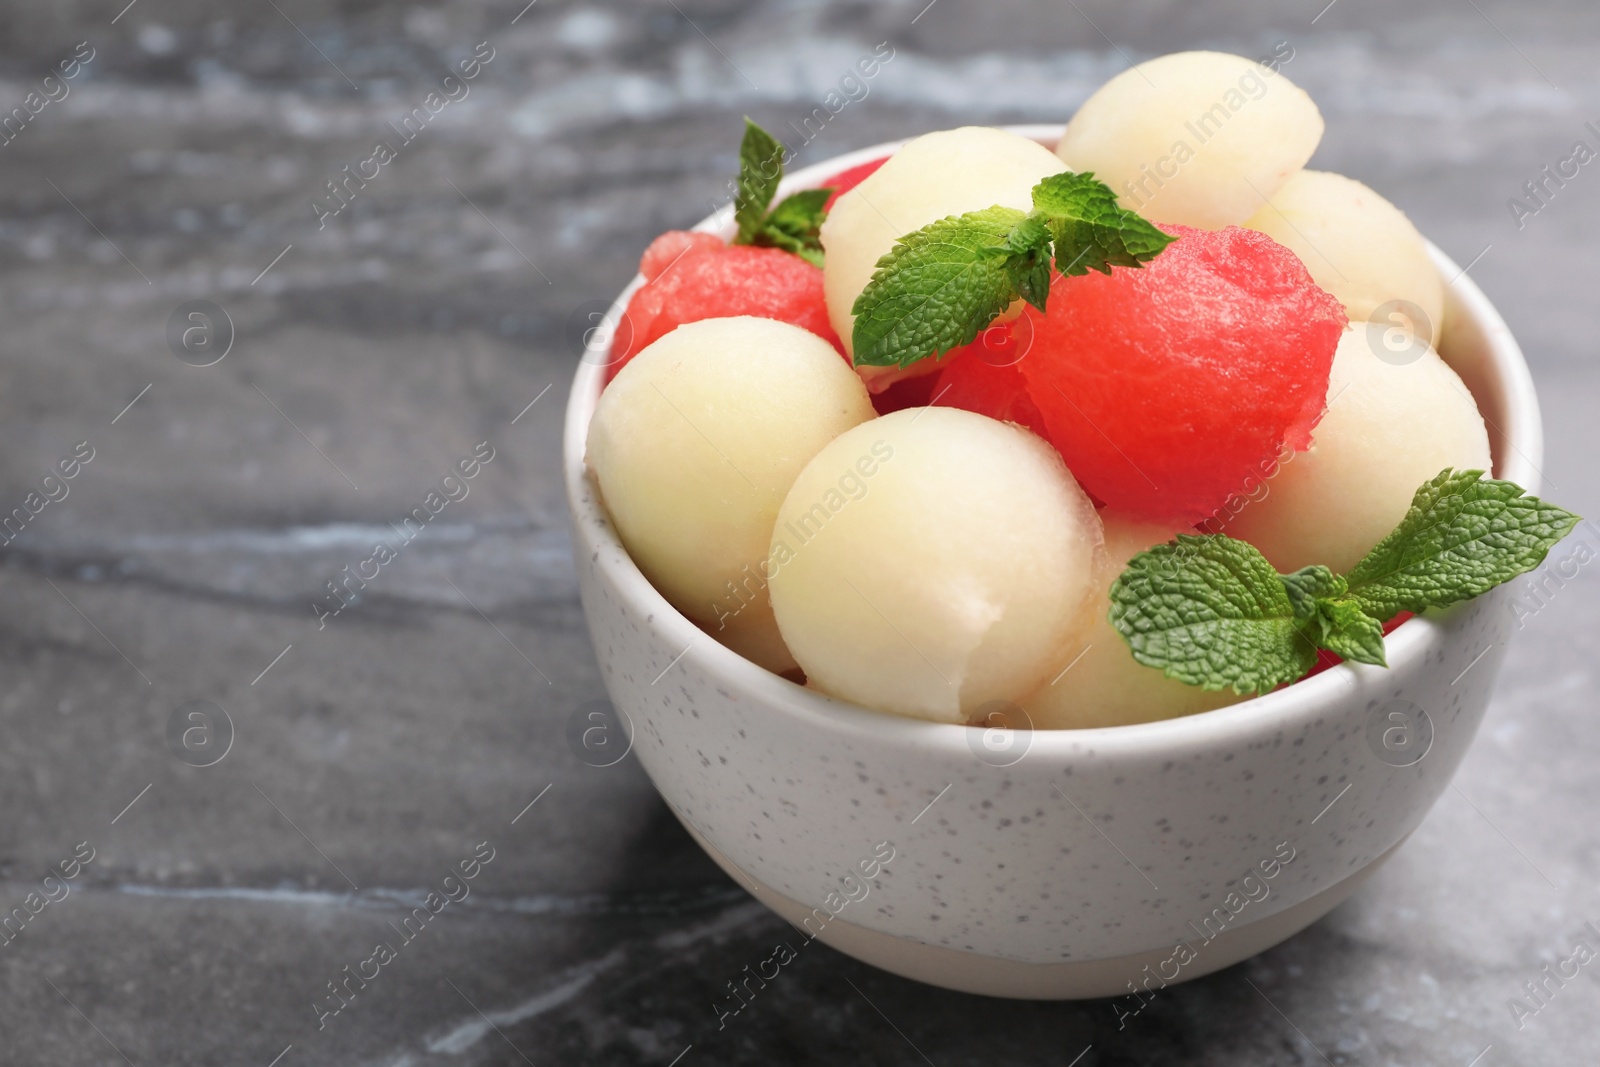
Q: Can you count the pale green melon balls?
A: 7